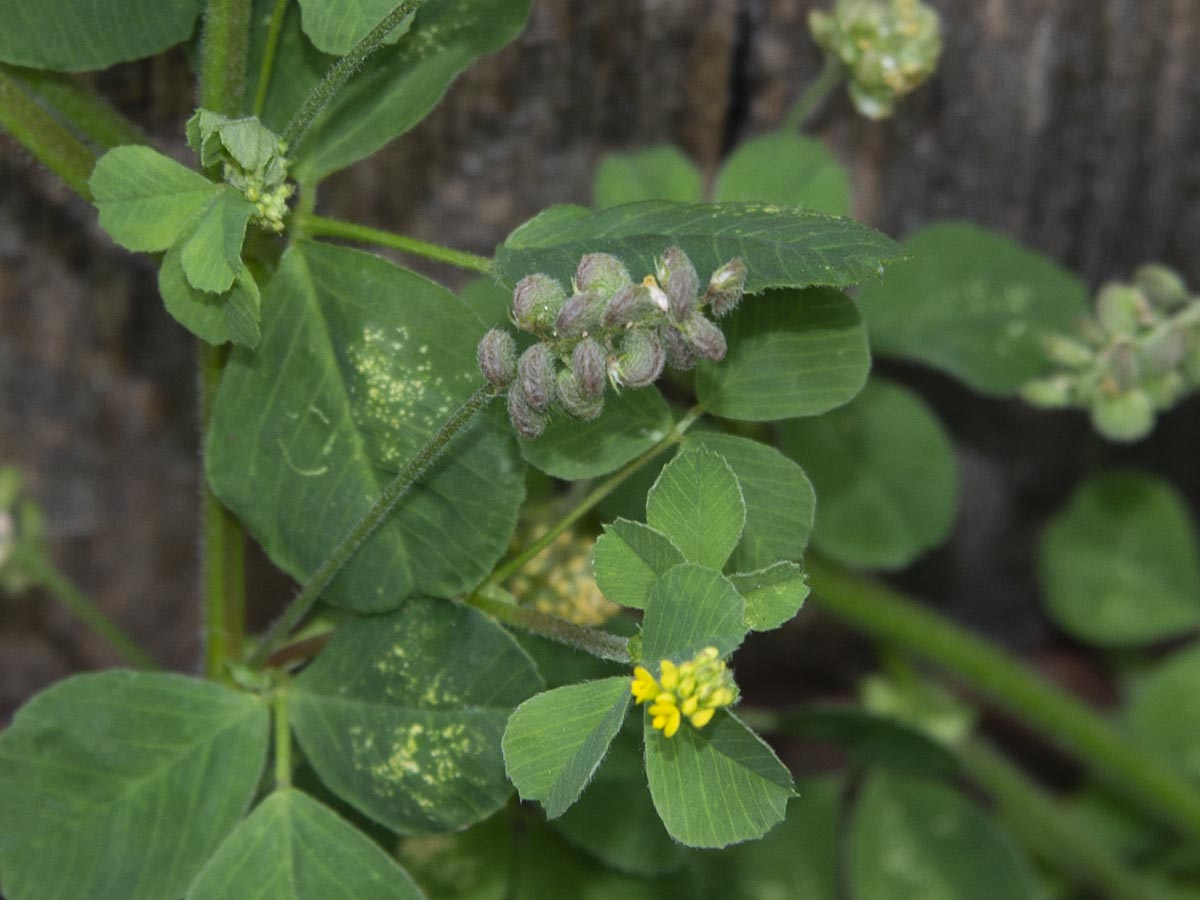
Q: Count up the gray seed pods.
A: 14